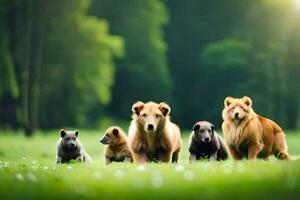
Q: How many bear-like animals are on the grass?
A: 5